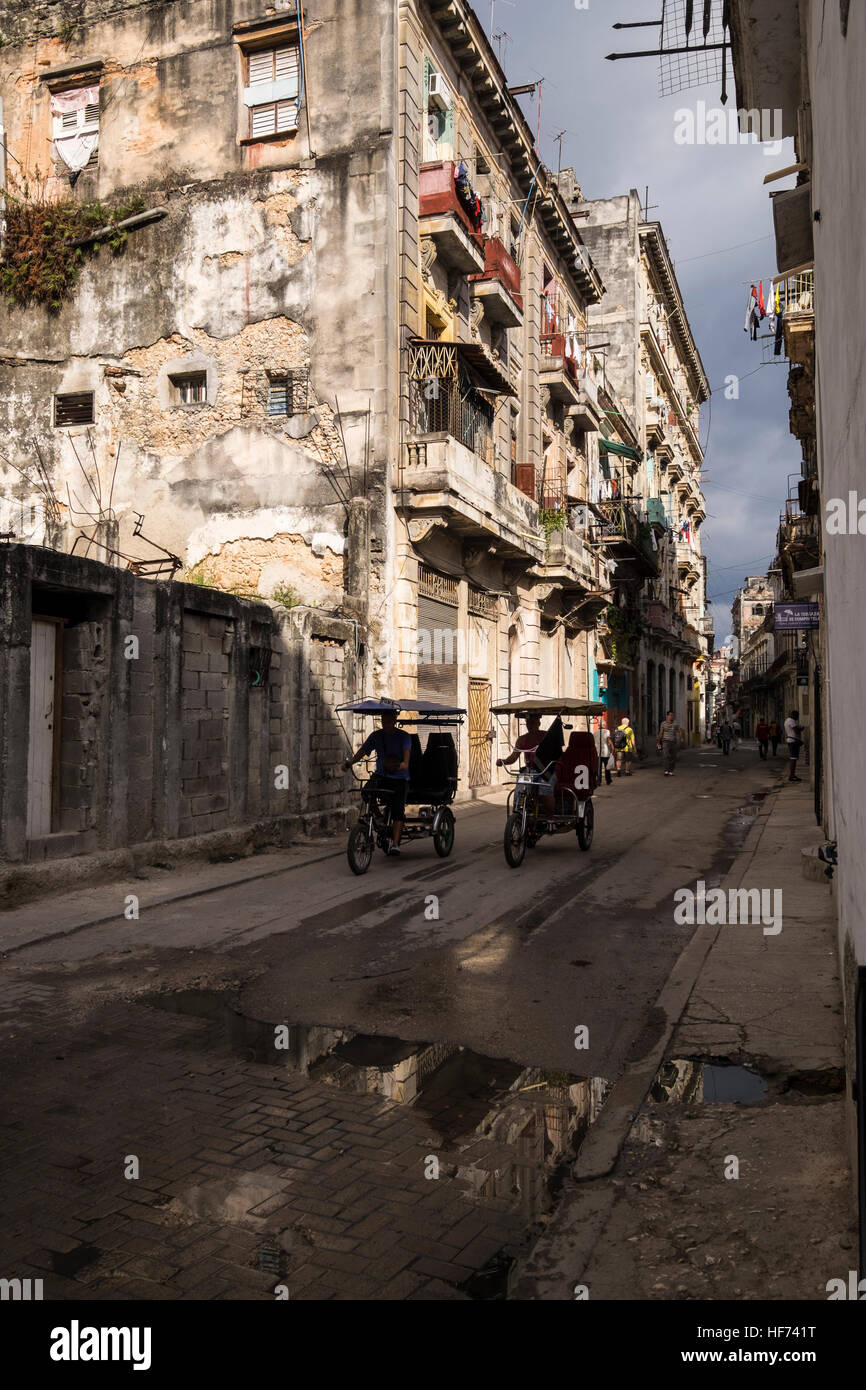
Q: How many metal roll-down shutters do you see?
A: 1